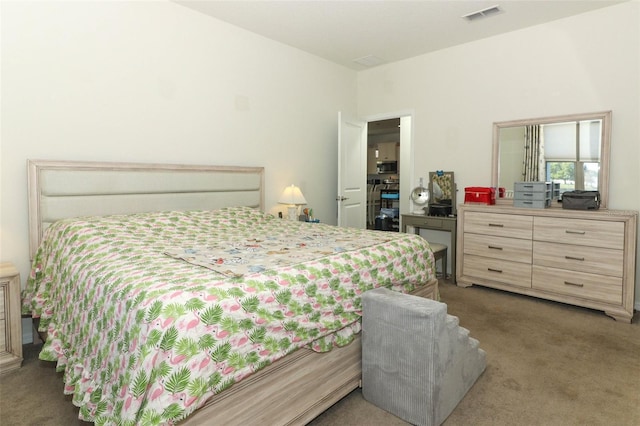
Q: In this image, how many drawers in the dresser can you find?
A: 6